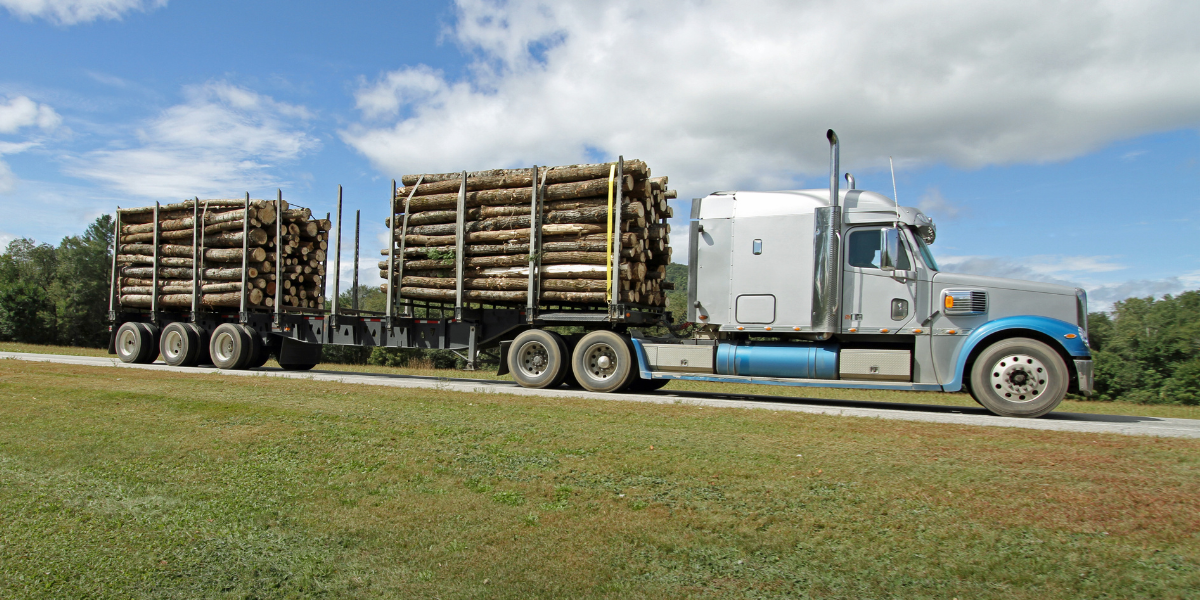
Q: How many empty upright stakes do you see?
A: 2